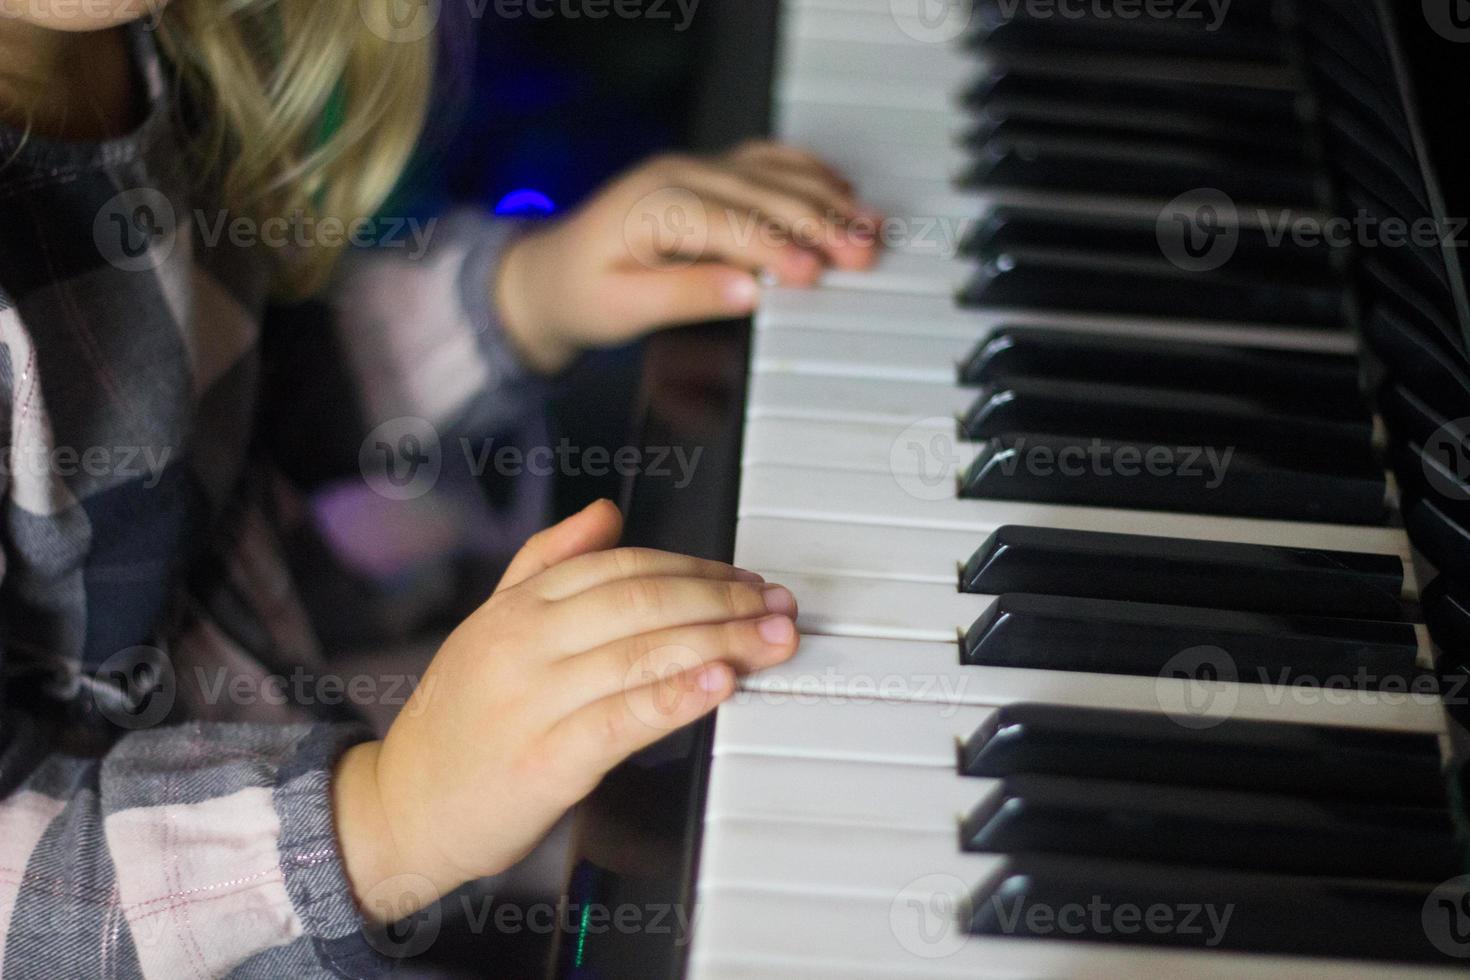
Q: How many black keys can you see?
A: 15